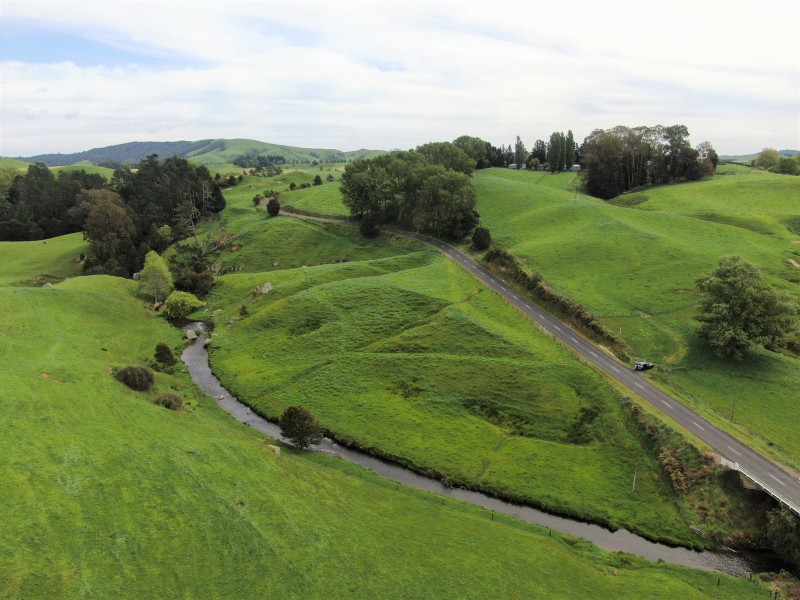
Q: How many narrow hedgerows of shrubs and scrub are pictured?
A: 1